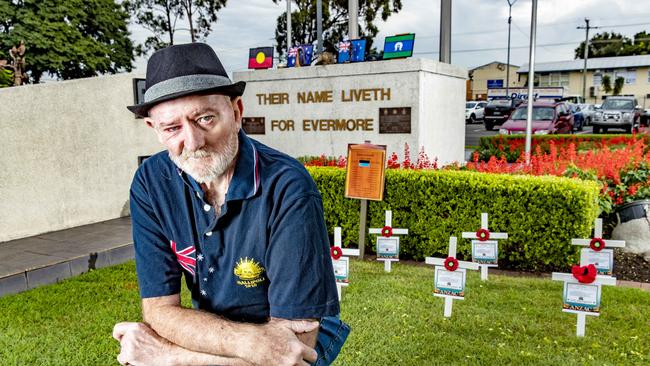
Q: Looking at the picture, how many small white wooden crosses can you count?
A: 6